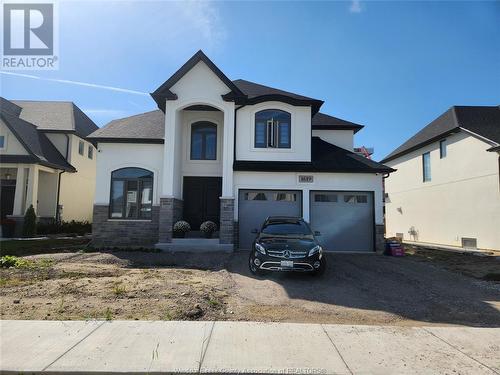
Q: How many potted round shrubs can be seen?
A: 2